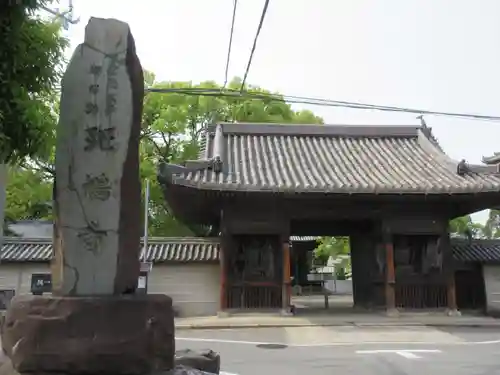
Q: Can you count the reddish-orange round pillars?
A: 4